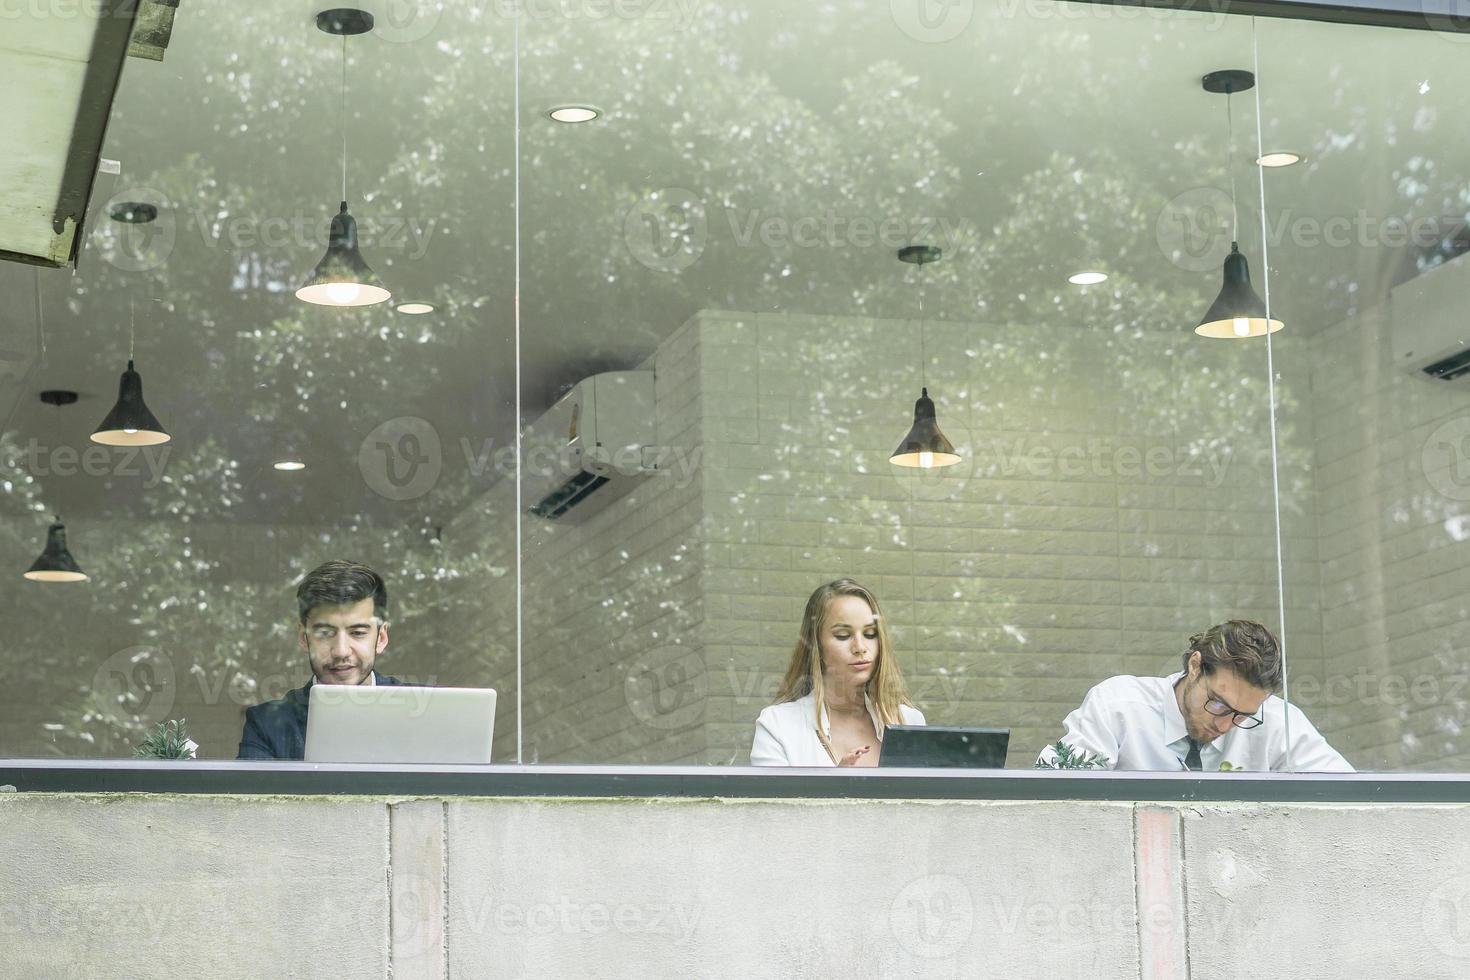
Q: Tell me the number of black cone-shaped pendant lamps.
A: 5